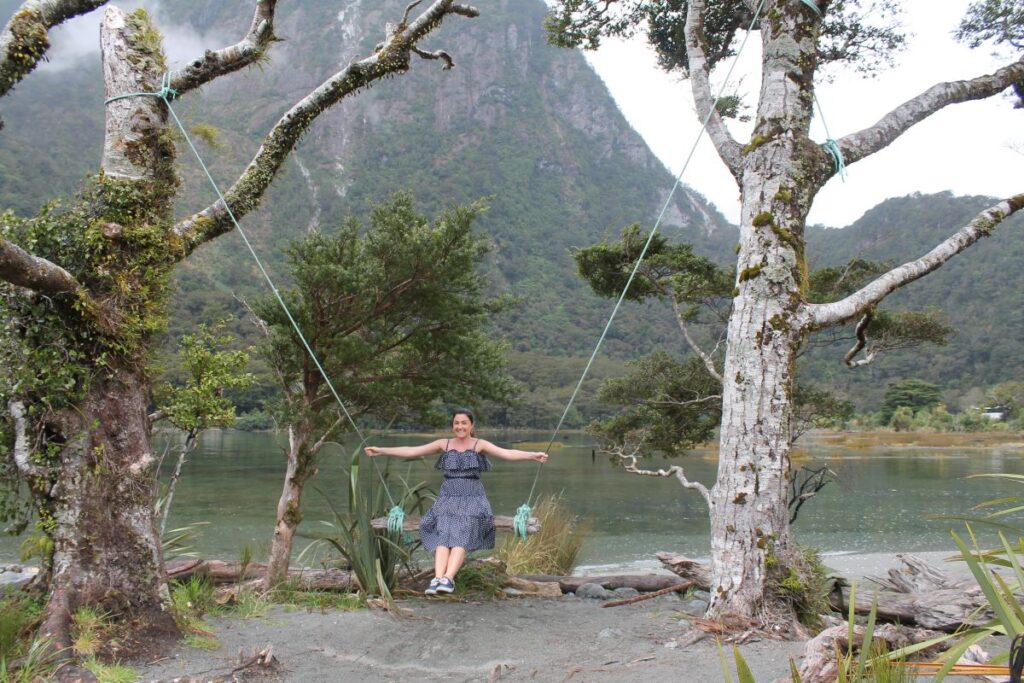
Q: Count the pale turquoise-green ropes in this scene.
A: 2